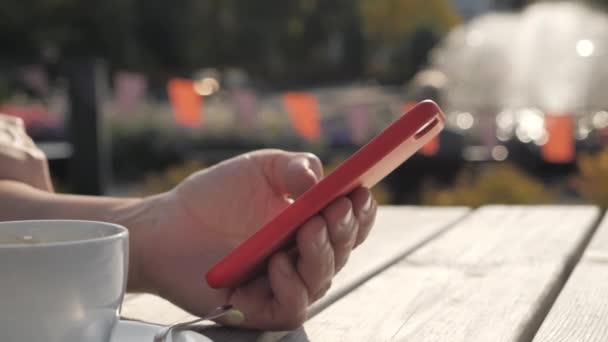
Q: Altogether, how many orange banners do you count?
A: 4